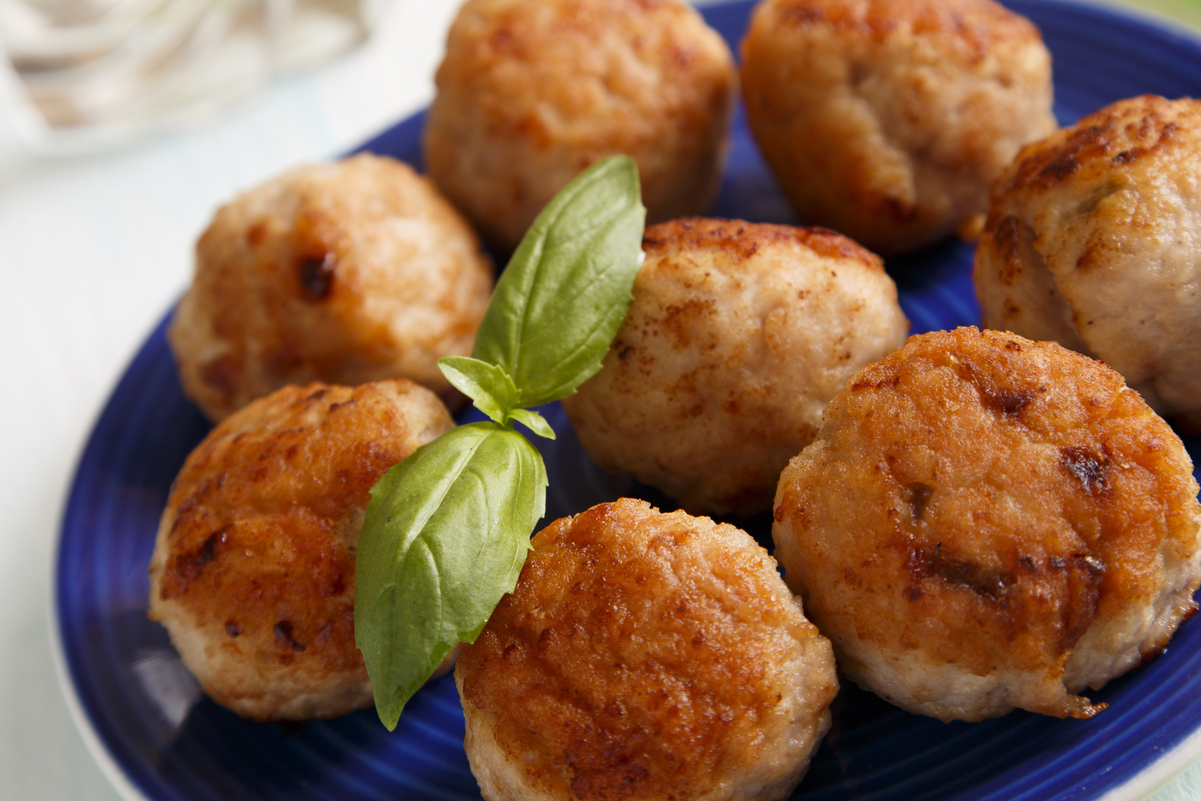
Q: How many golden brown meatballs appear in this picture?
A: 8